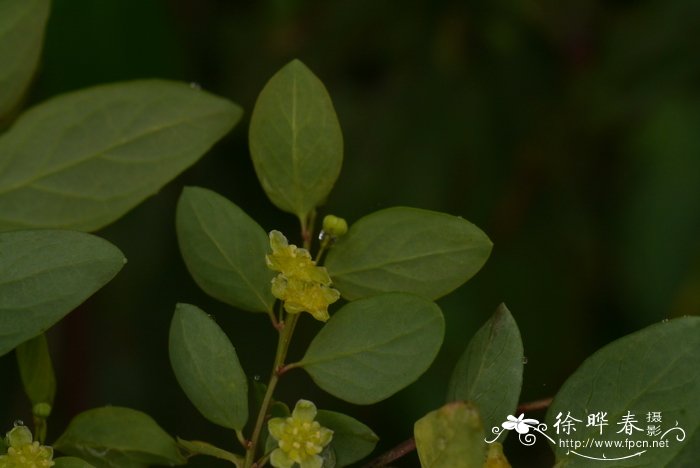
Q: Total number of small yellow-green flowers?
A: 4